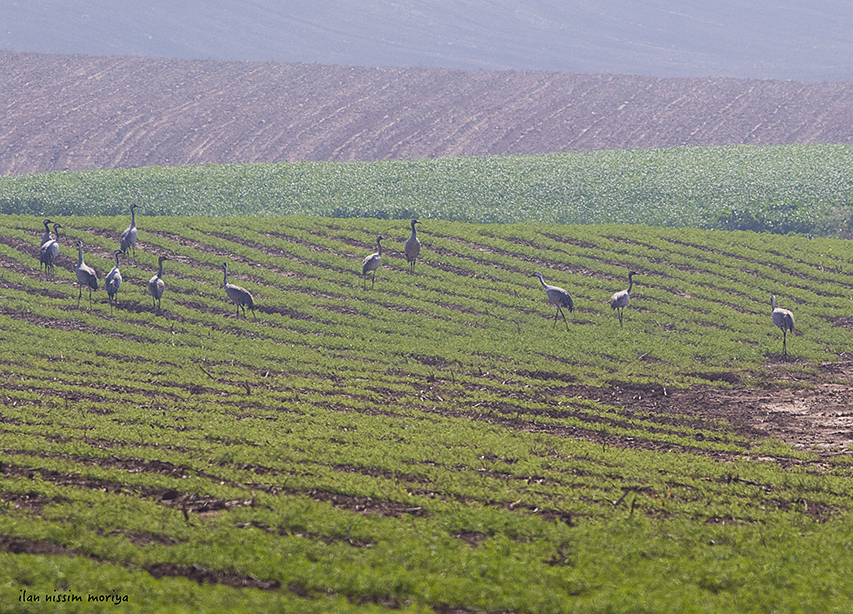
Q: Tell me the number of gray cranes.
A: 12